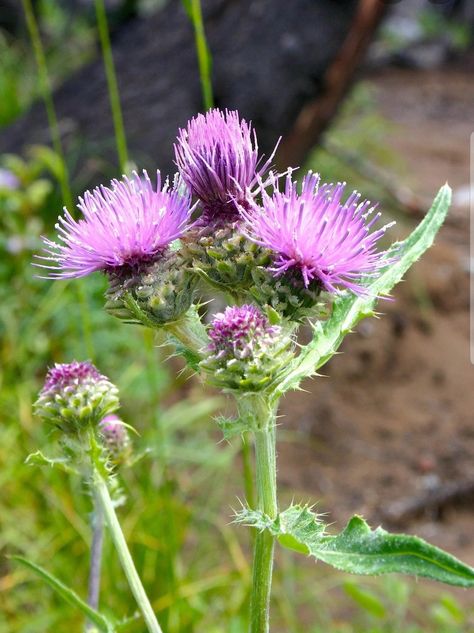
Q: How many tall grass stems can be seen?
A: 3